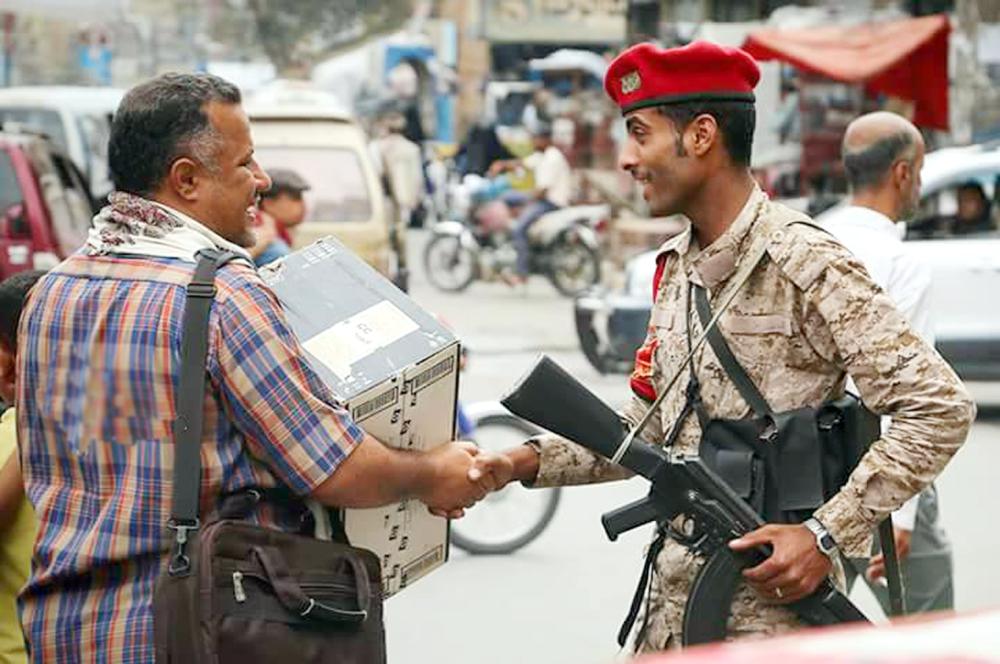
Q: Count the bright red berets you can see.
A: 1